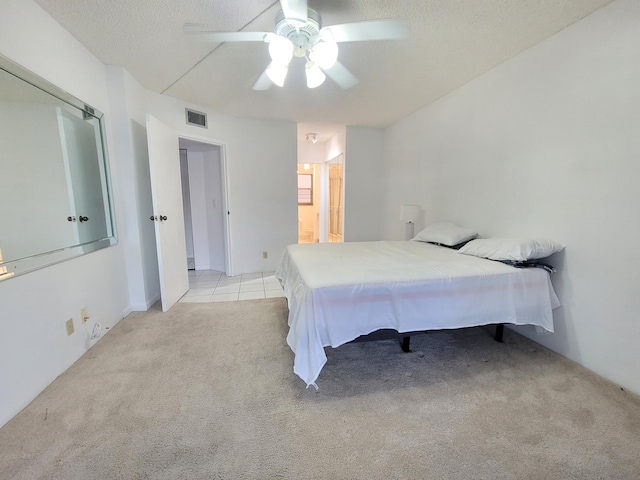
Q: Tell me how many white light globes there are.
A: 4